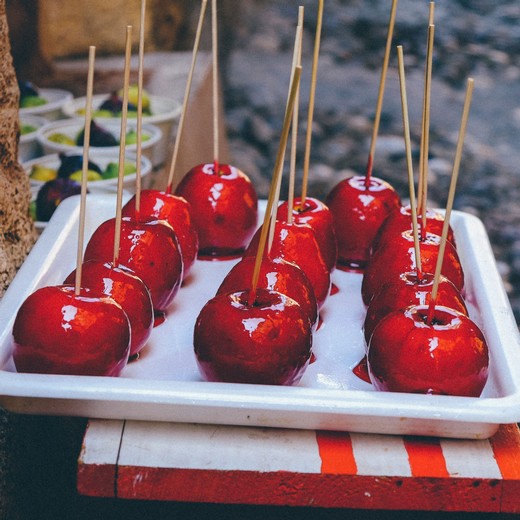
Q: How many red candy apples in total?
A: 14